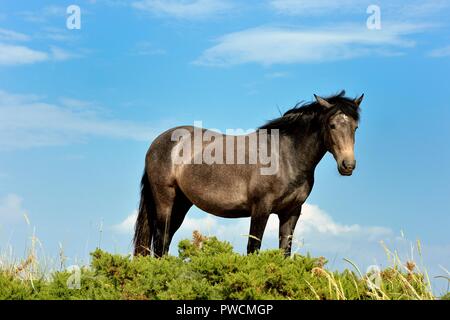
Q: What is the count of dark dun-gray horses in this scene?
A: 1